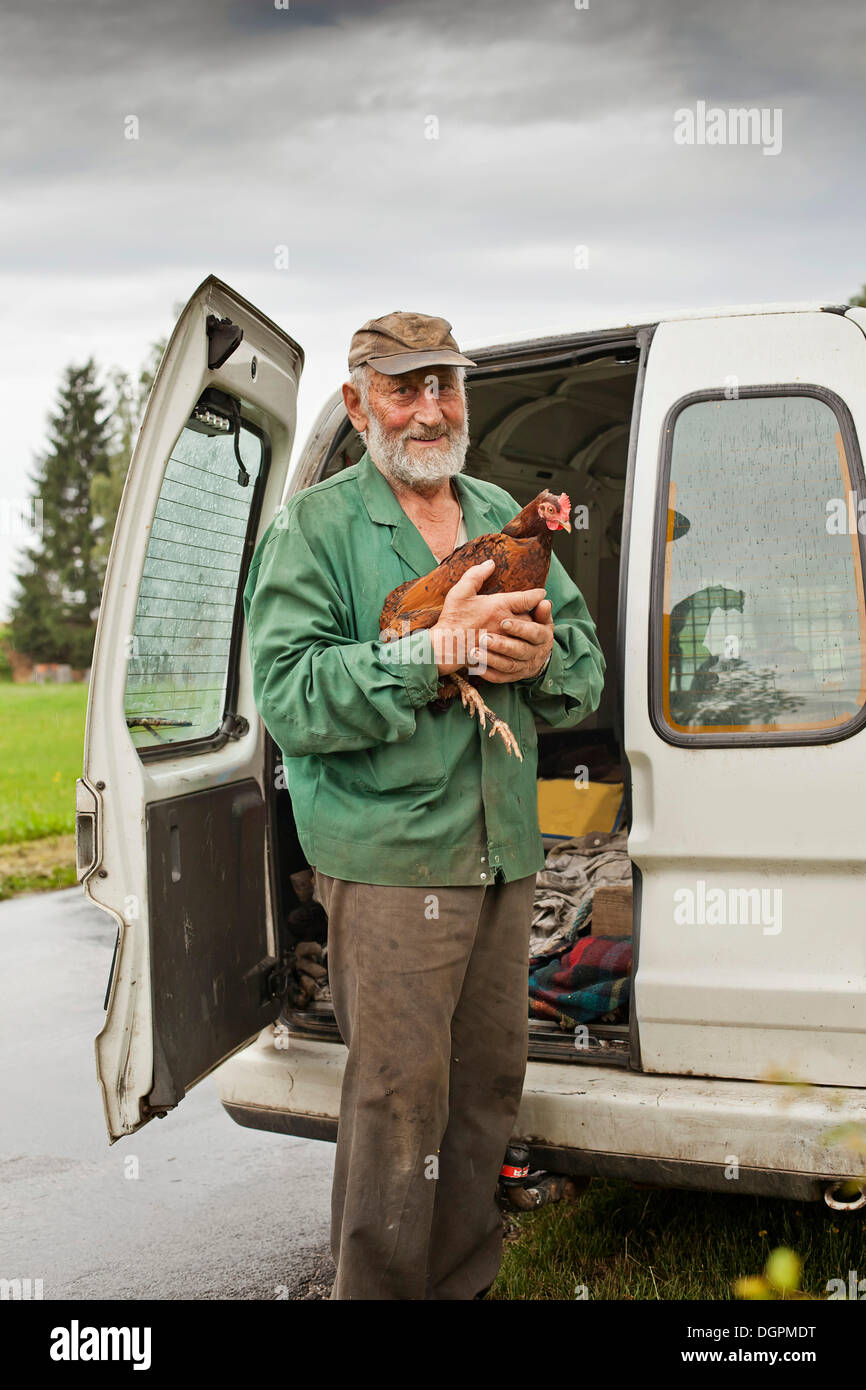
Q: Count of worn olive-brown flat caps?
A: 1